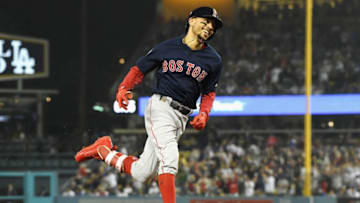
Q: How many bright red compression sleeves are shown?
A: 2